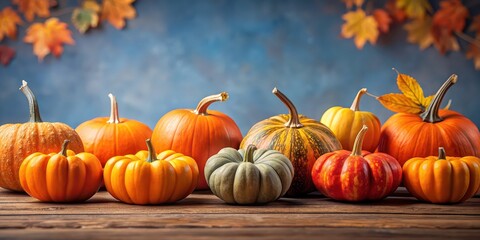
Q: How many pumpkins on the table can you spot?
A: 11